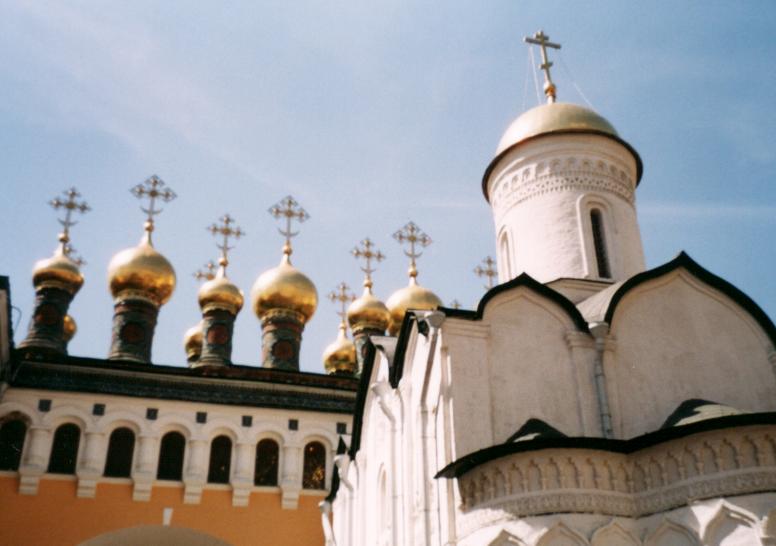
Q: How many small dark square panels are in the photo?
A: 7